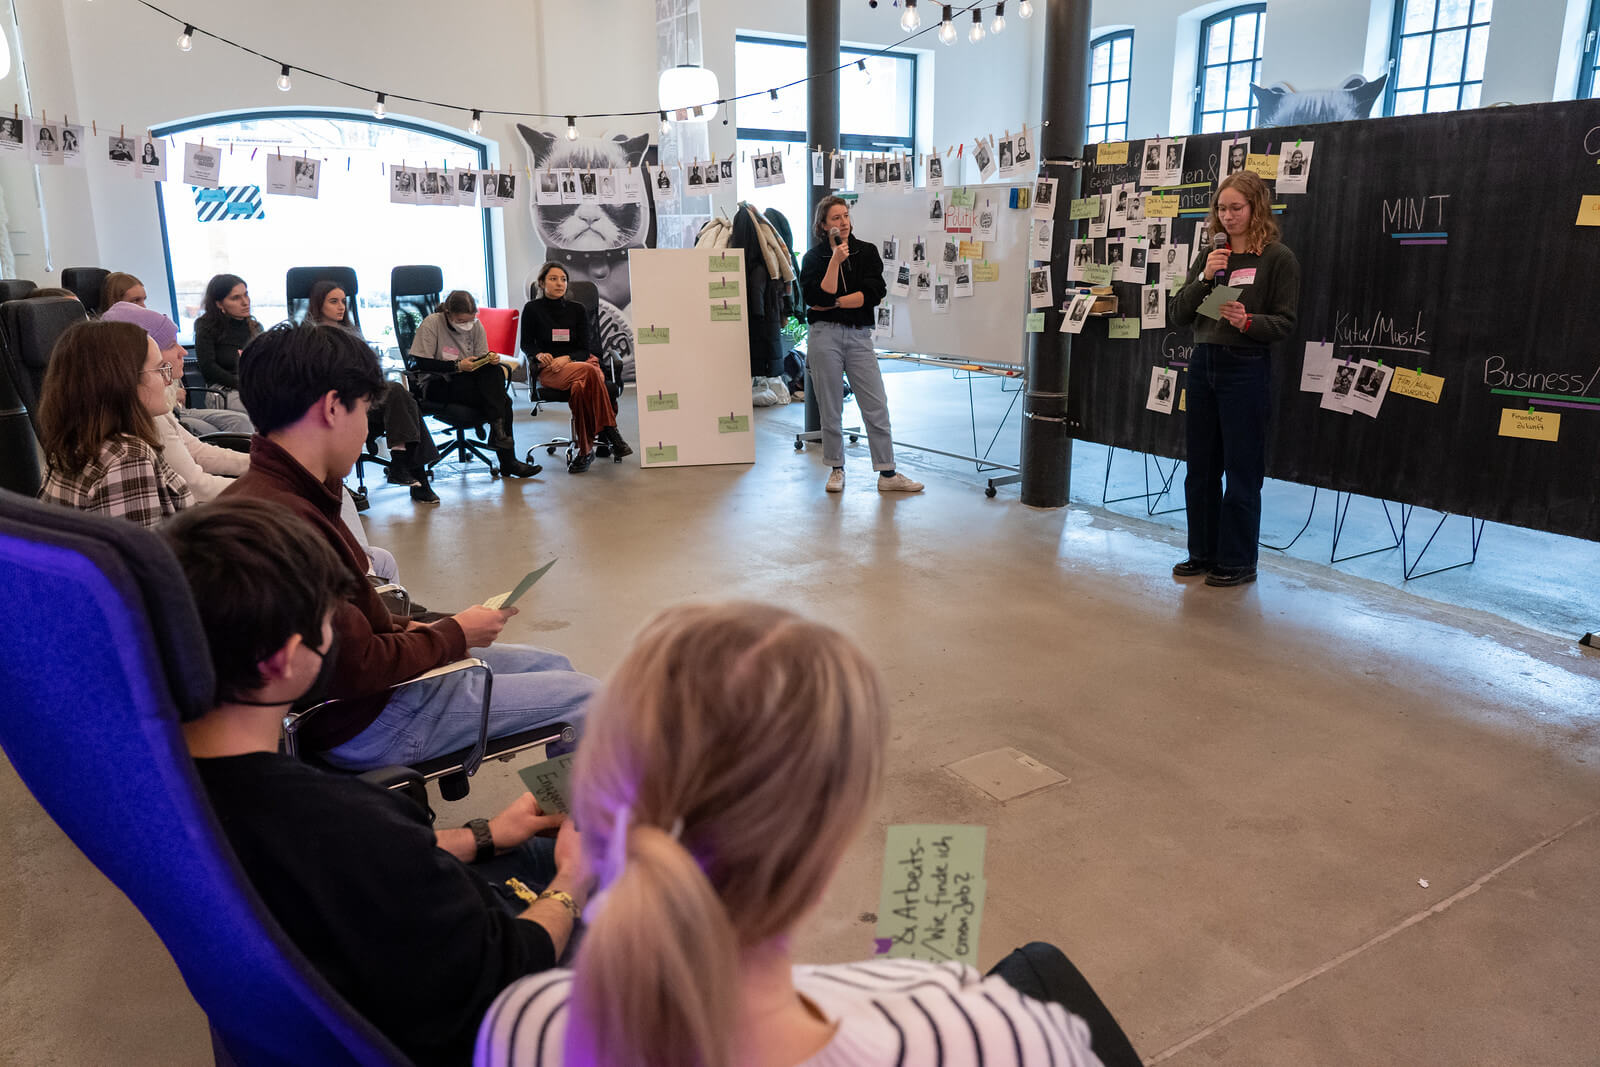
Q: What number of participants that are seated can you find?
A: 11